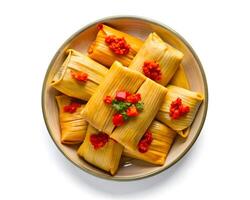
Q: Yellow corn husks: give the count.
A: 8